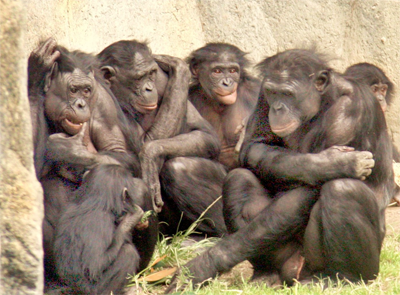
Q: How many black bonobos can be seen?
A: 6